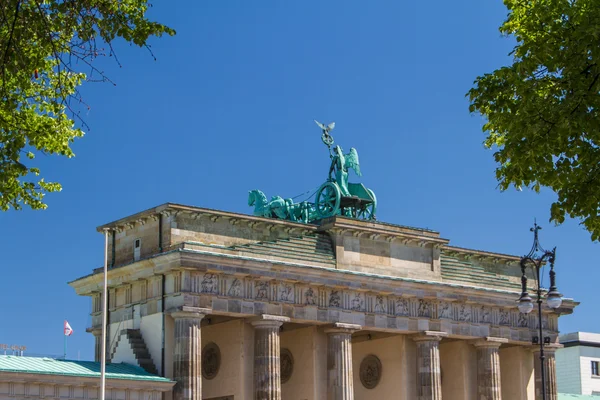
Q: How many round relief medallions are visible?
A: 3